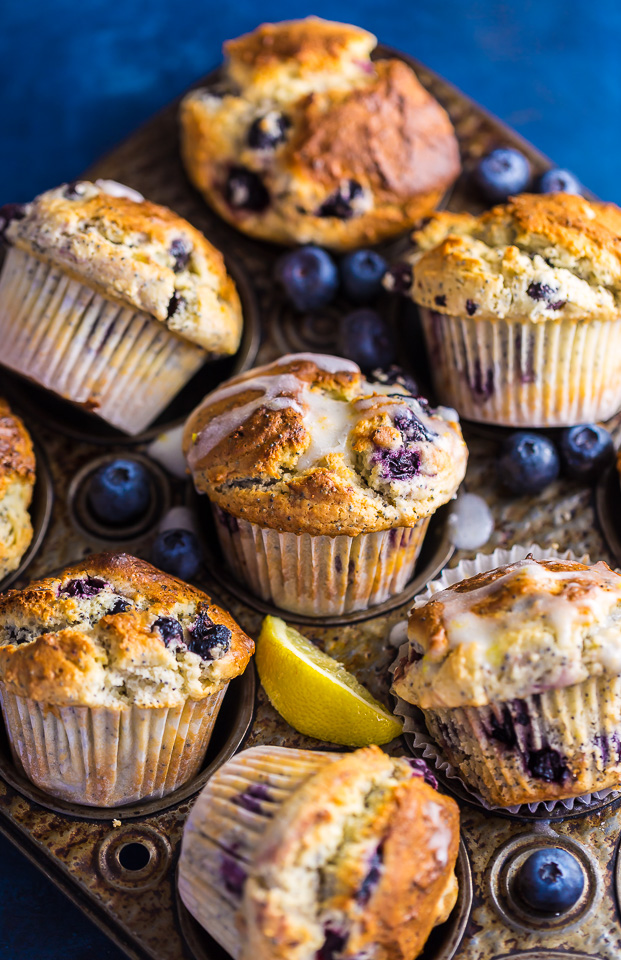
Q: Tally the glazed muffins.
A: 2